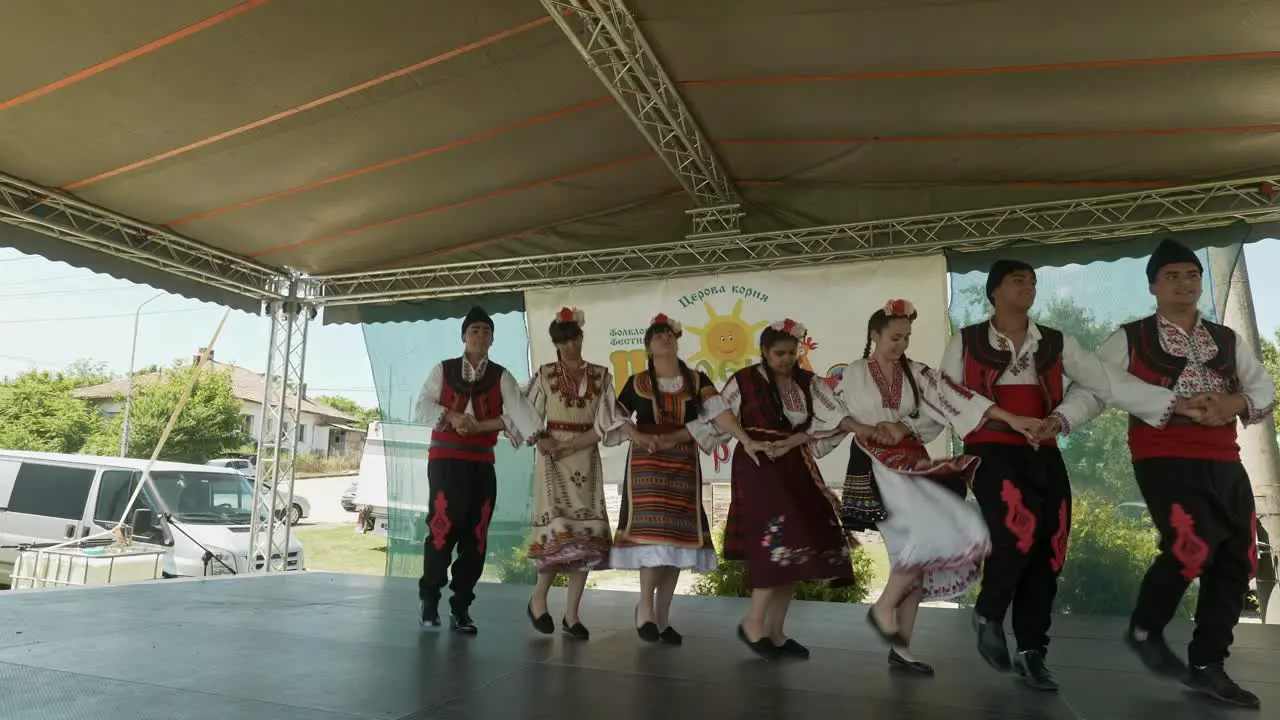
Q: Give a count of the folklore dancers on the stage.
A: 7